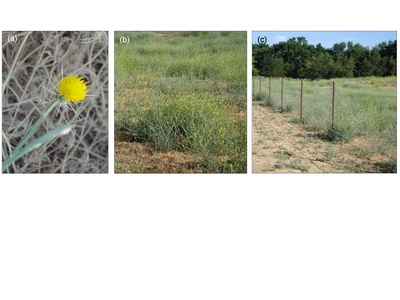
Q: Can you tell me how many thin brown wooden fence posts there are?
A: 6